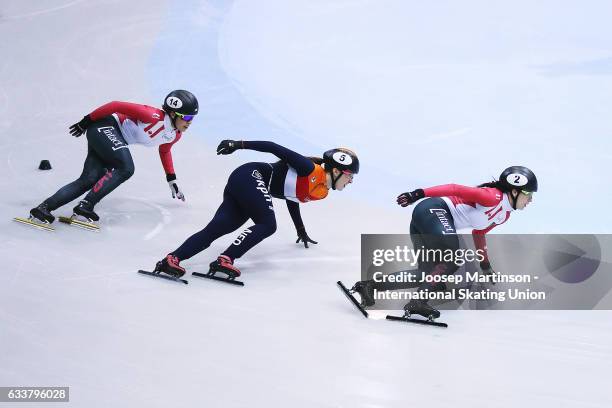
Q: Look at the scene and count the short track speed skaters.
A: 3